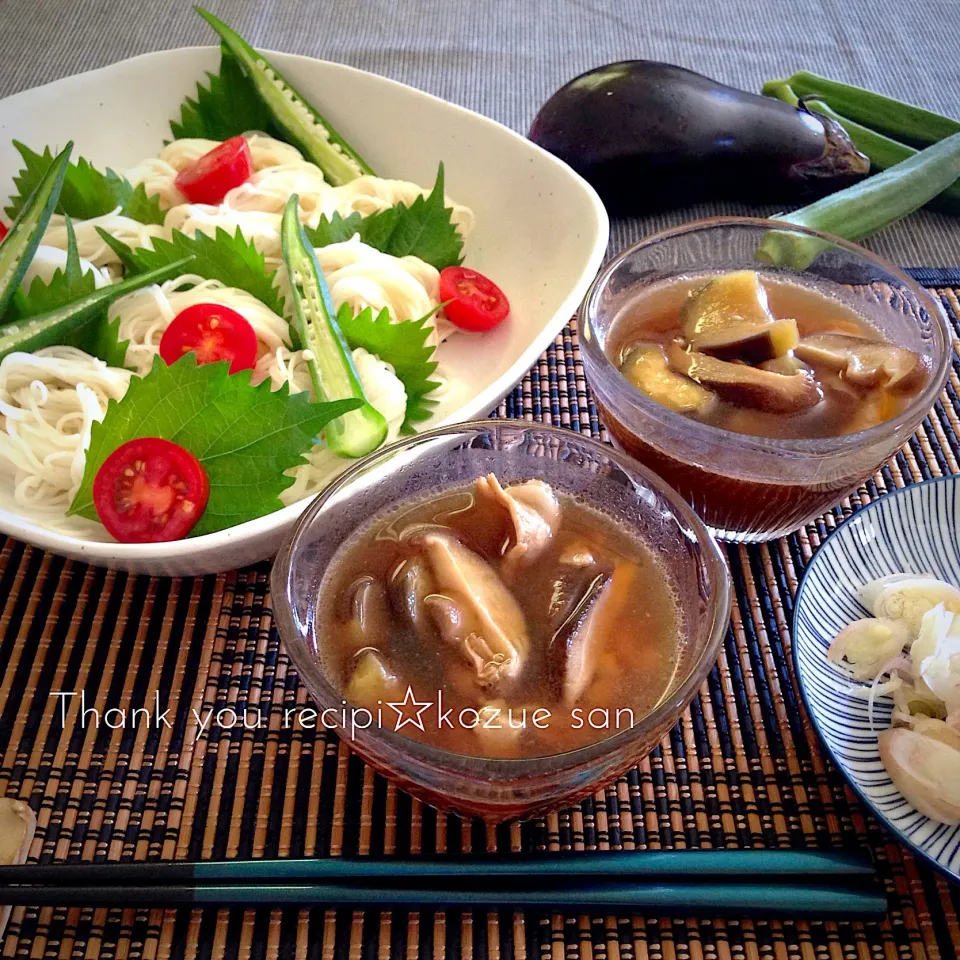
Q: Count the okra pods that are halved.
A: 4